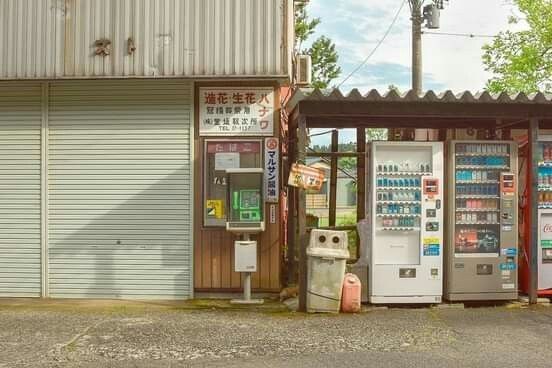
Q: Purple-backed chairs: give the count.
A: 0